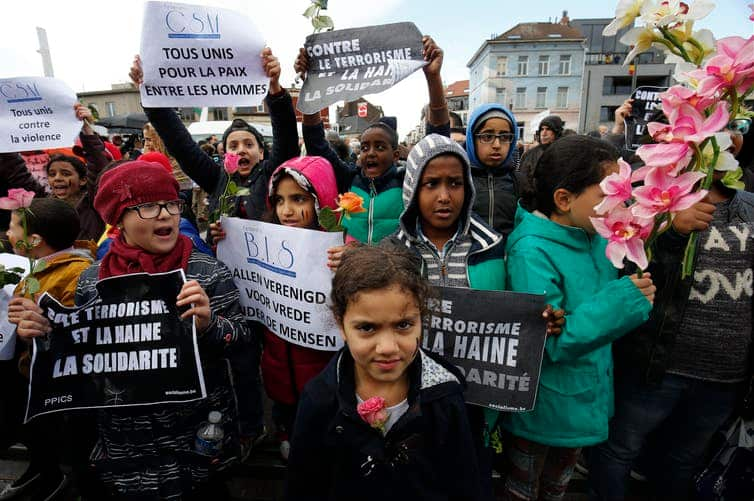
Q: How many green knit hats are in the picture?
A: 0